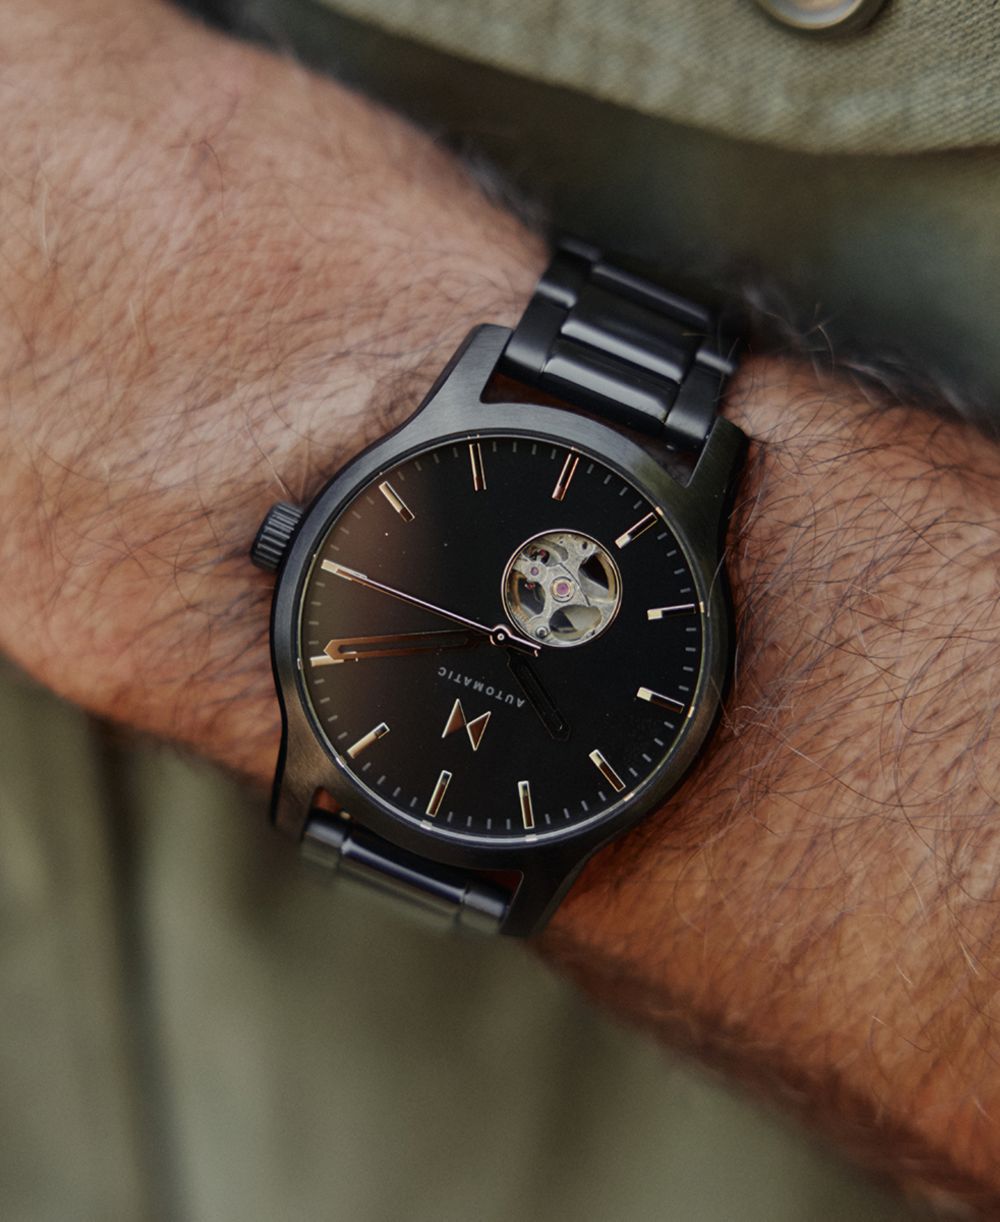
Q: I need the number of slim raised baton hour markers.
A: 12